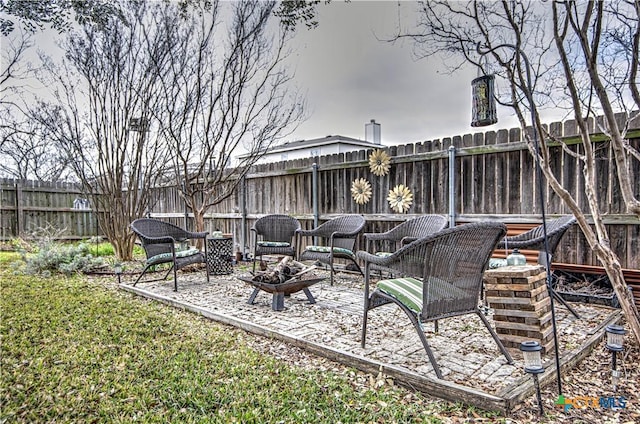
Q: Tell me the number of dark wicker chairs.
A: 6